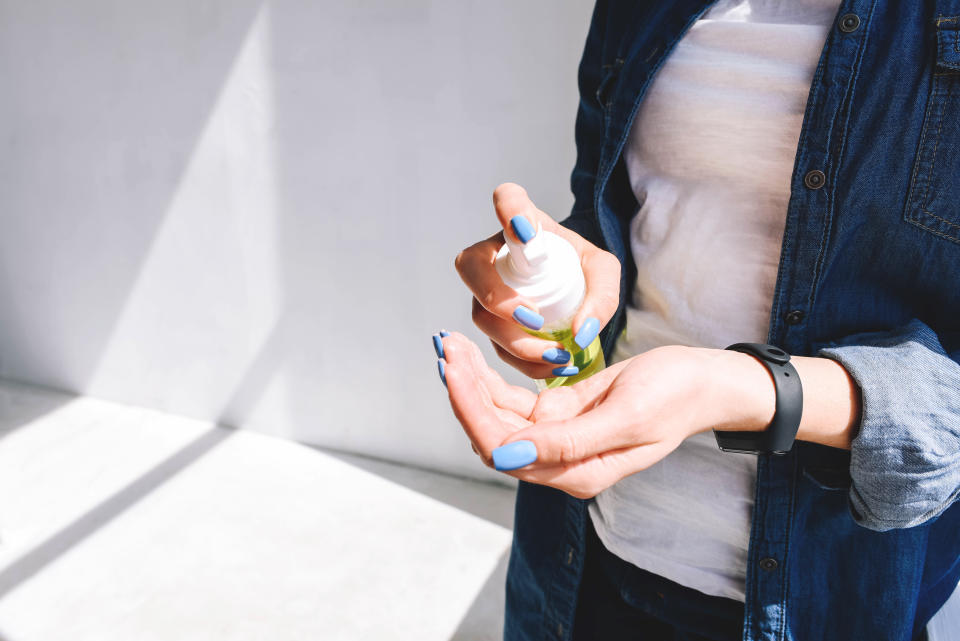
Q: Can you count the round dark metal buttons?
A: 4